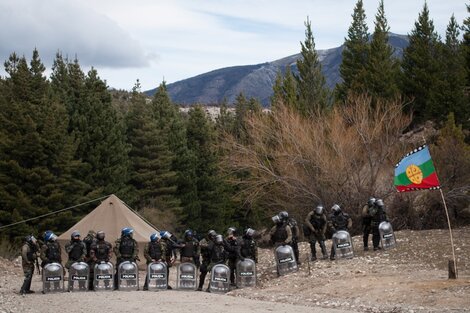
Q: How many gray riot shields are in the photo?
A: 11